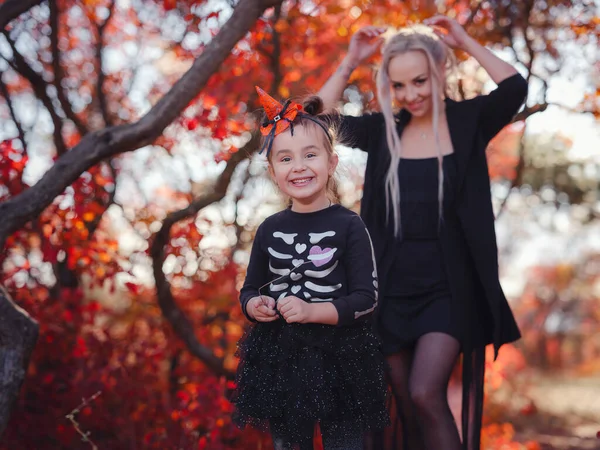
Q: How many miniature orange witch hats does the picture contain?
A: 1